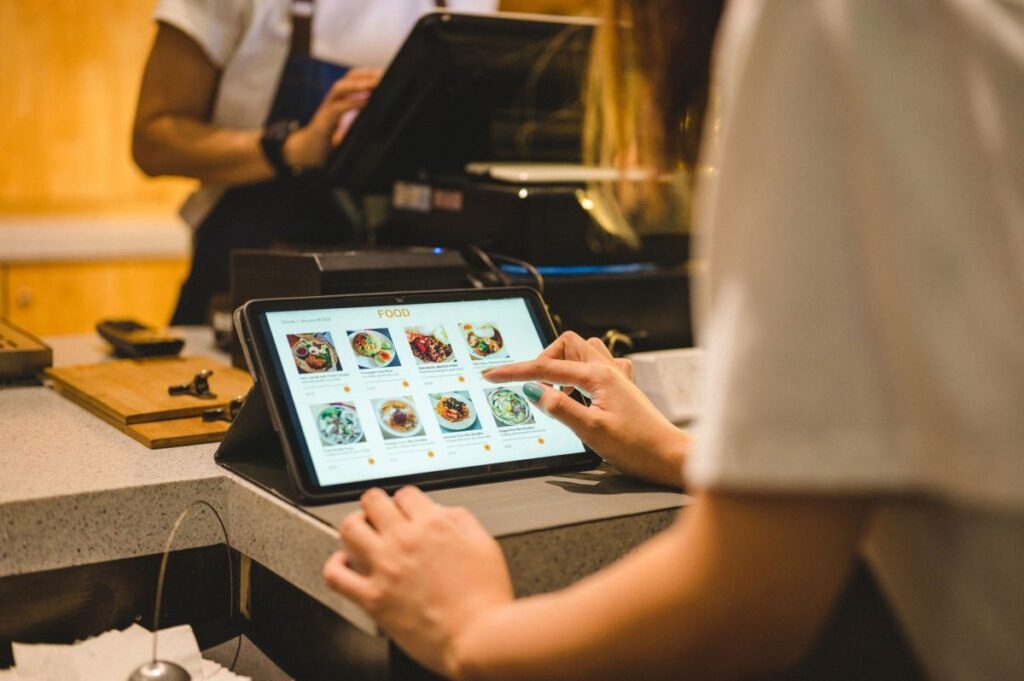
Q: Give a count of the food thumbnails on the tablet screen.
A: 8